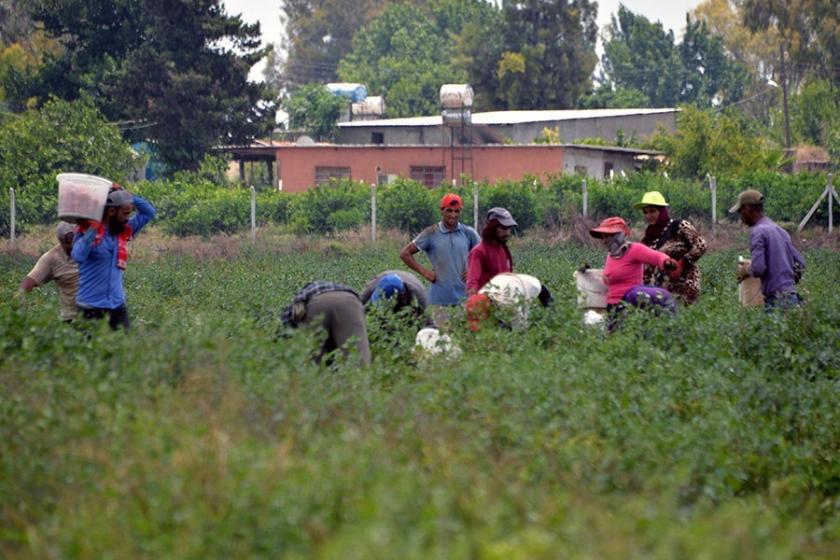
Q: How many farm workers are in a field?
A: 11